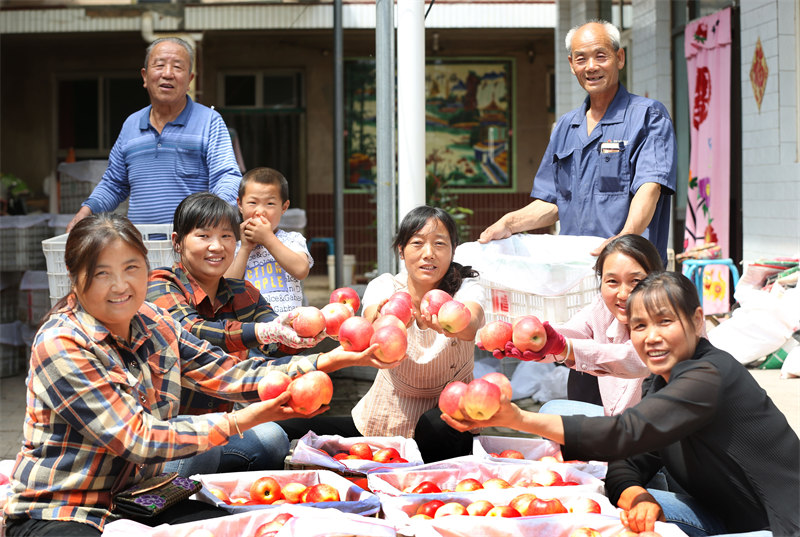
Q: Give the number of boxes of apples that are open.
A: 7